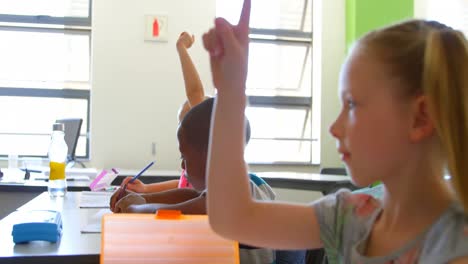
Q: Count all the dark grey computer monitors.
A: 1